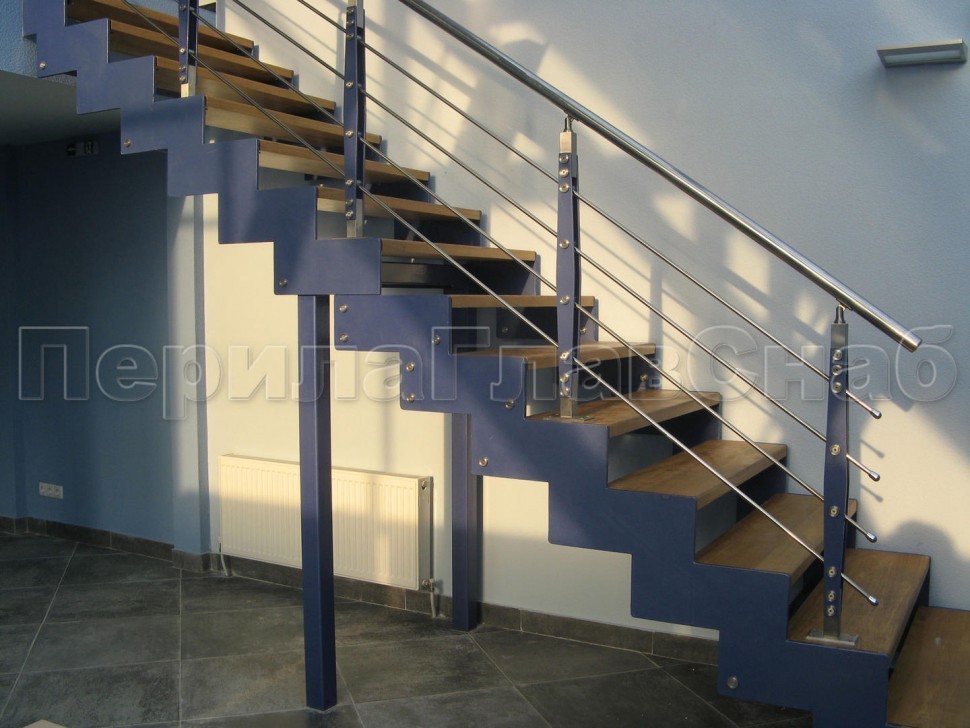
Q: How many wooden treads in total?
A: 14